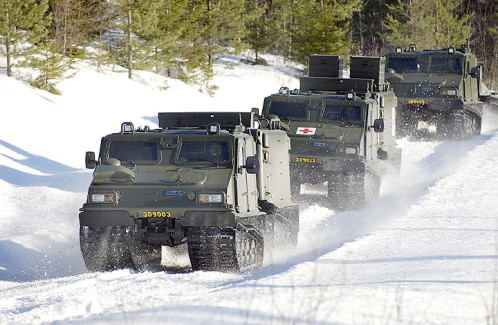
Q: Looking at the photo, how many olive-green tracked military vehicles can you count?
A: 3